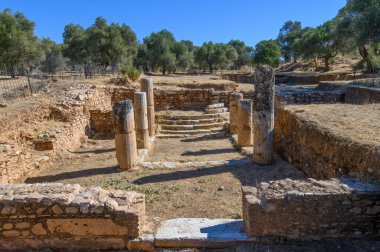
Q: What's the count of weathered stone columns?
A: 6